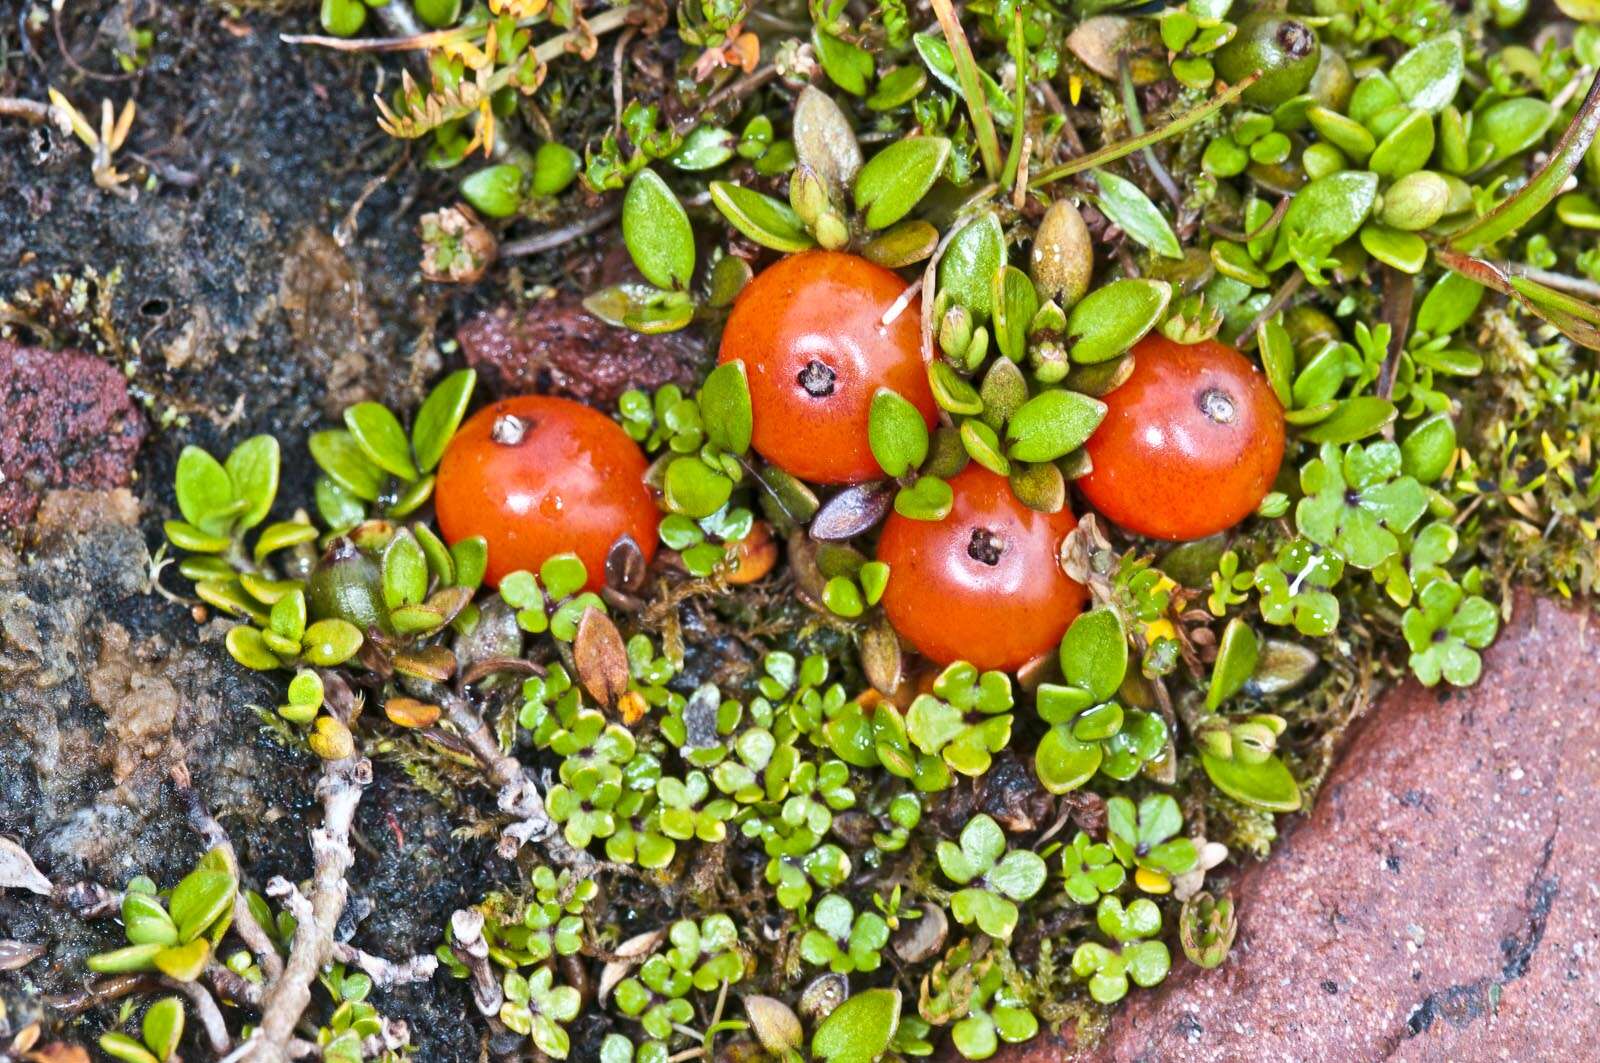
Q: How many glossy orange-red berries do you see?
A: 4